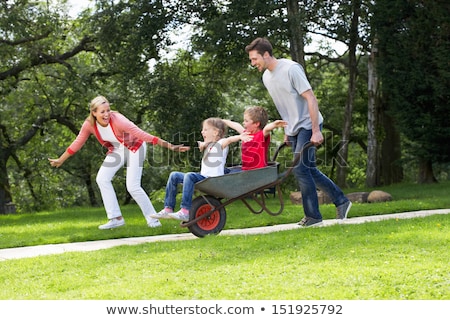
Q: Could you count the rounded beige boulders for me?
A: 1